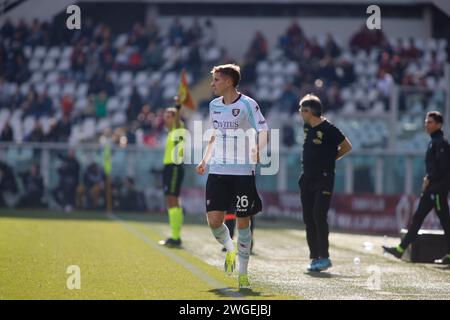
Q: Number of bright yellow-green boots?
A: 2